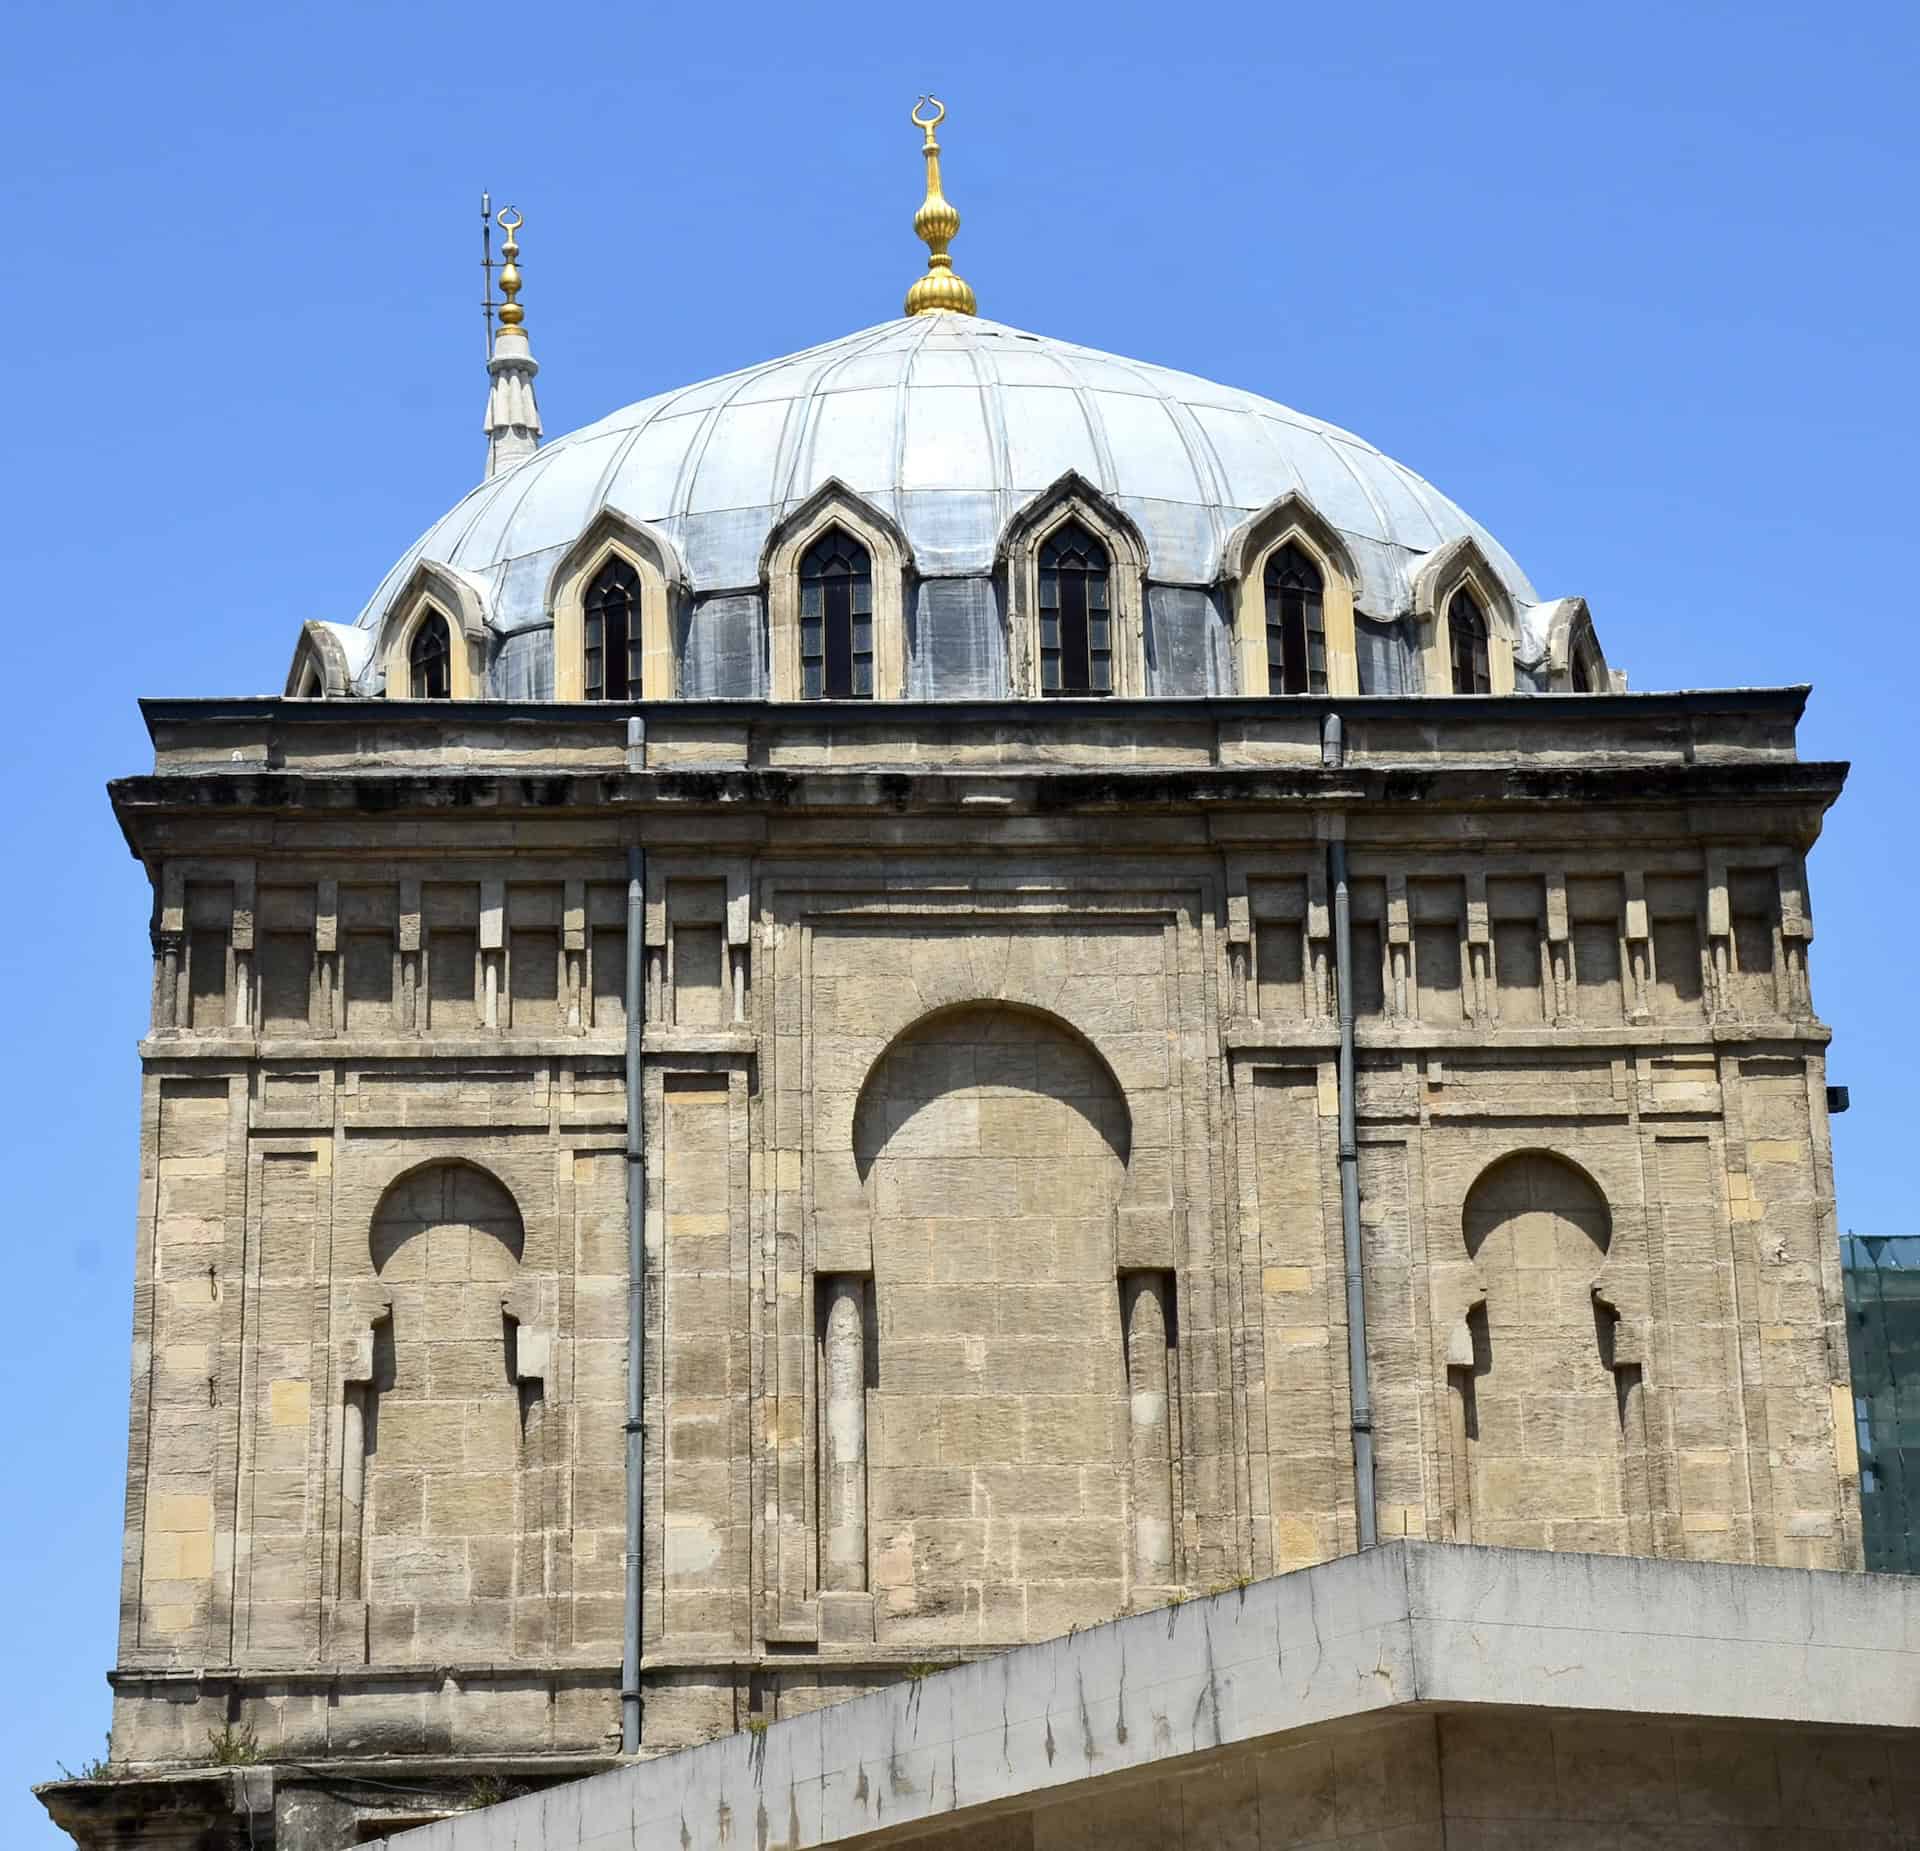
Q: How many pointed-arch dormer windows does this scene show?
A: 8